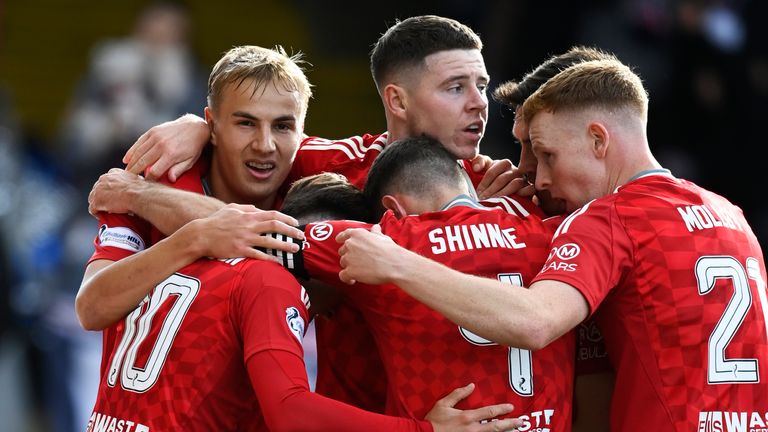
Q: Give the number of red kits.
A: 6